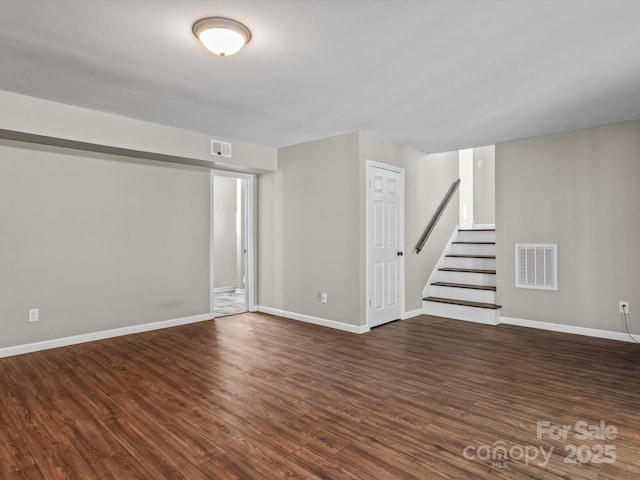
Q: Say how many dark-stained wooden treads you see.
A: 6